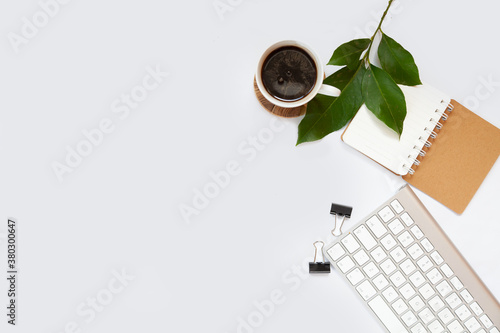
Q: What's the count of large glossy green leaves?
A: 4